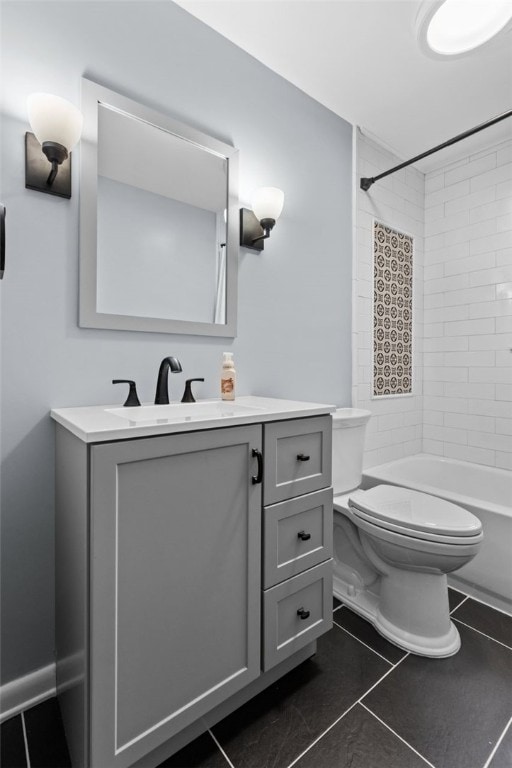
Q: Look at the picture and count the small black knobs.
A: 3